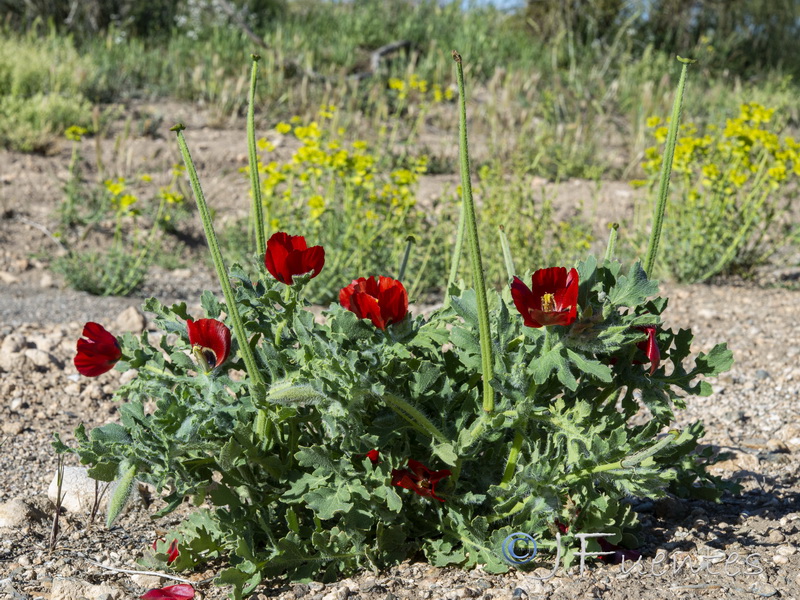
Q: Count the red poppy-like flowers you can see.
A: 7